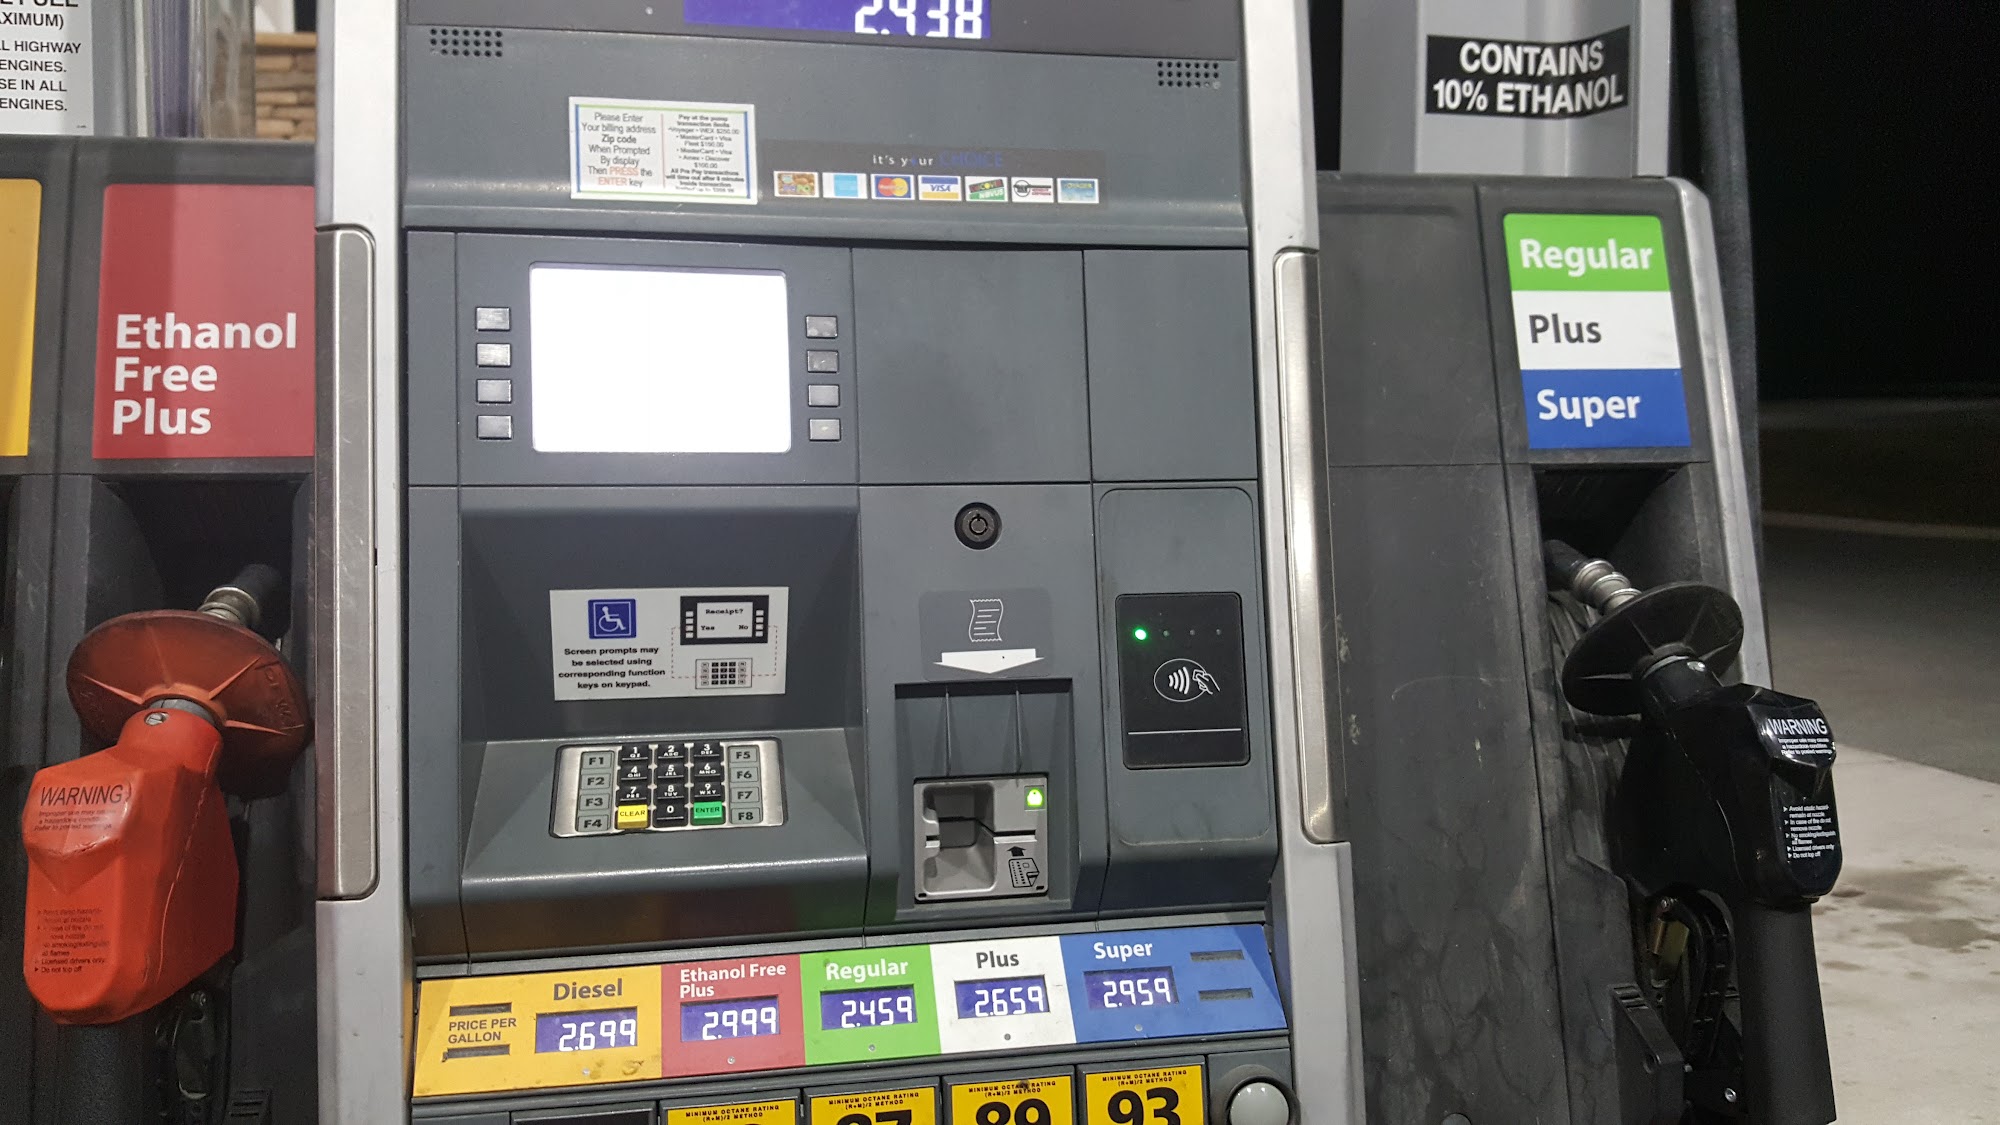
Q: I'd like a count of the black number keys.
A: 10